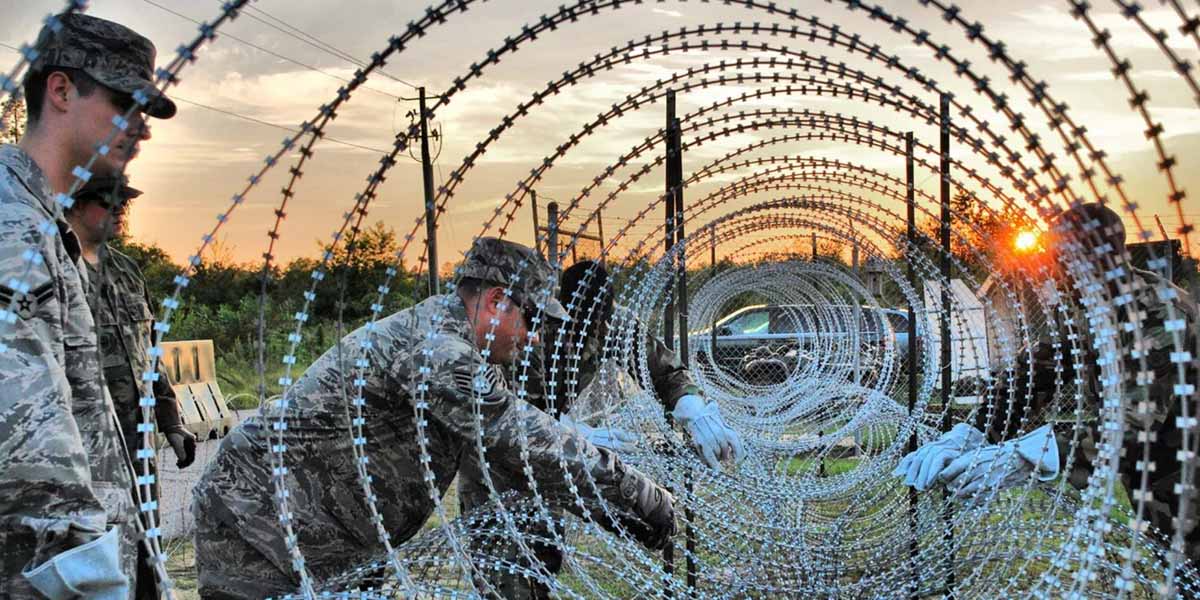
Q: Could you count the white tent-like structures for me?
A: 1